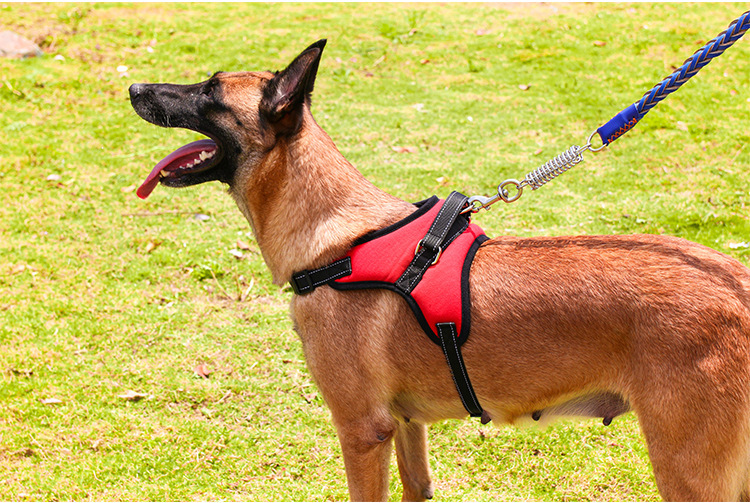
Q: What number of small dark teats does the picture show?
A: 3